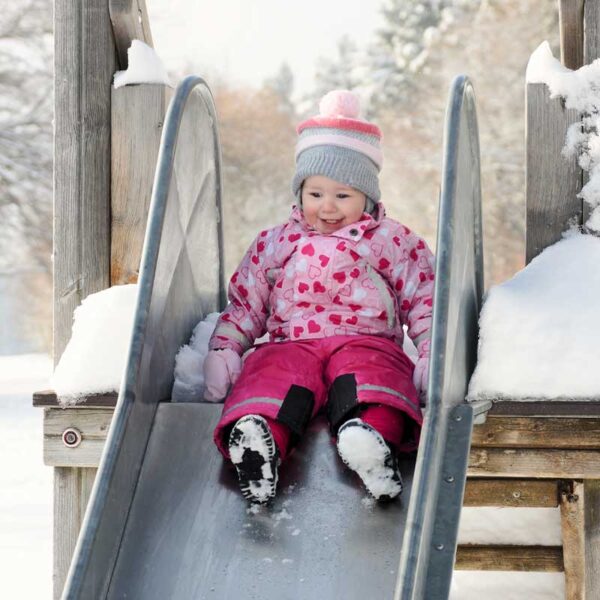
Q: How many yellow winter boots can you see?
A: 0